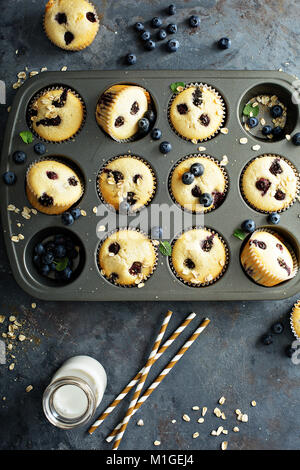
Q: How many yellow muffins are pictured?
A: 12